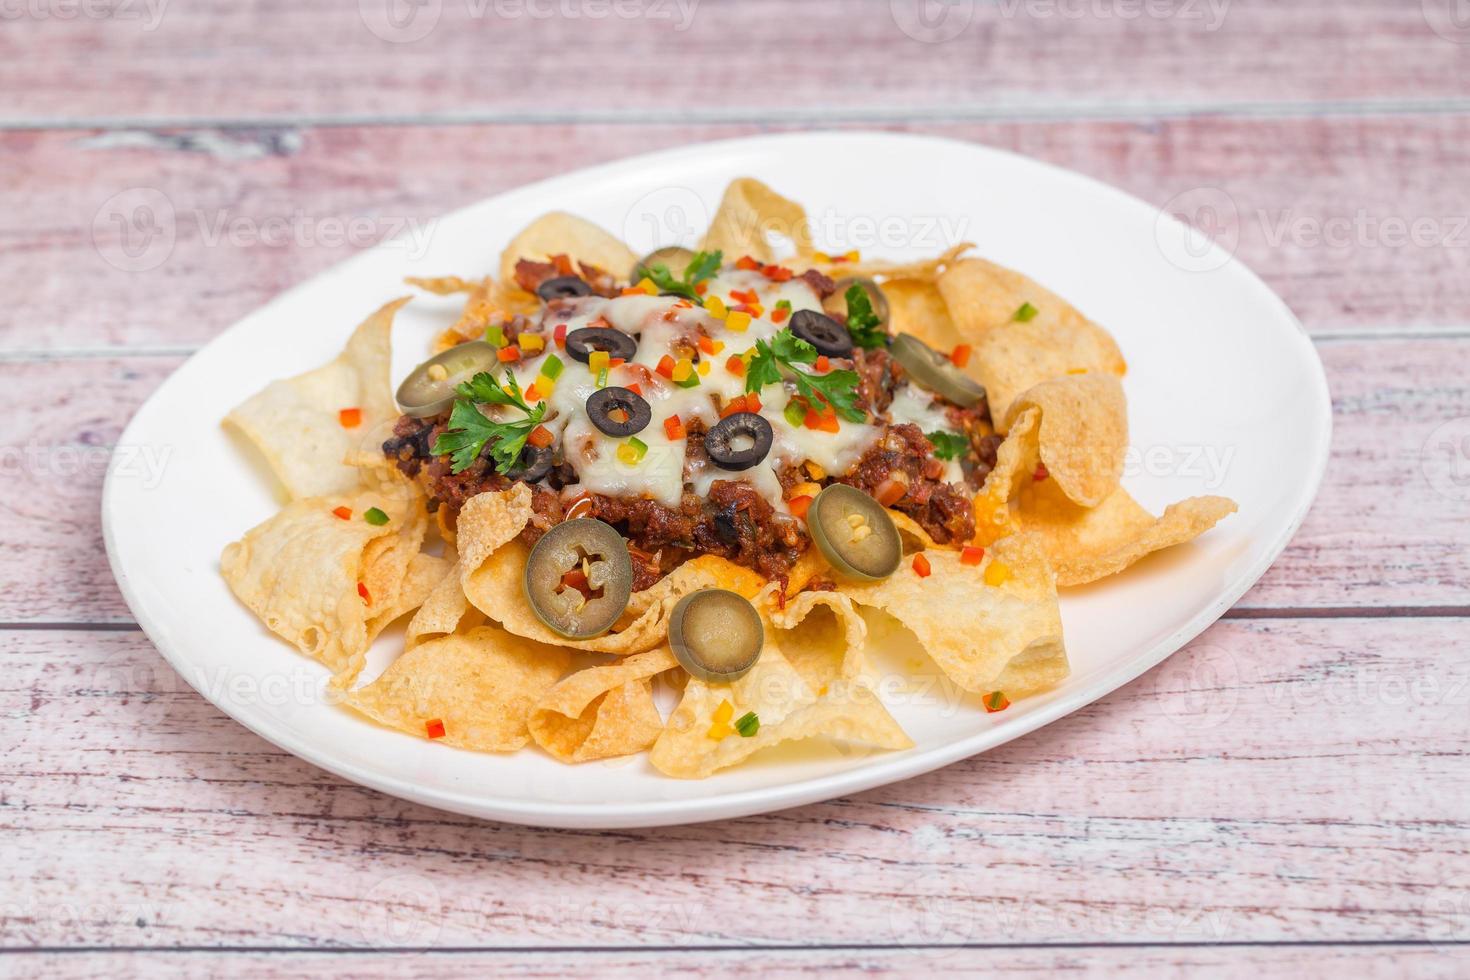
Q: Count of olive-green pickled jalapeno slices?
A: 7